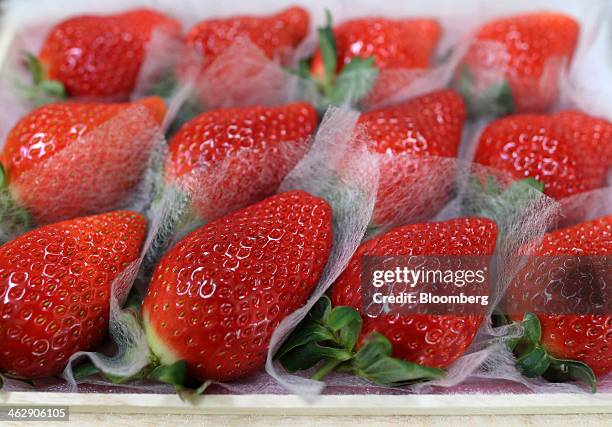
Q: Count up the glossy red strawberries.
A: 12